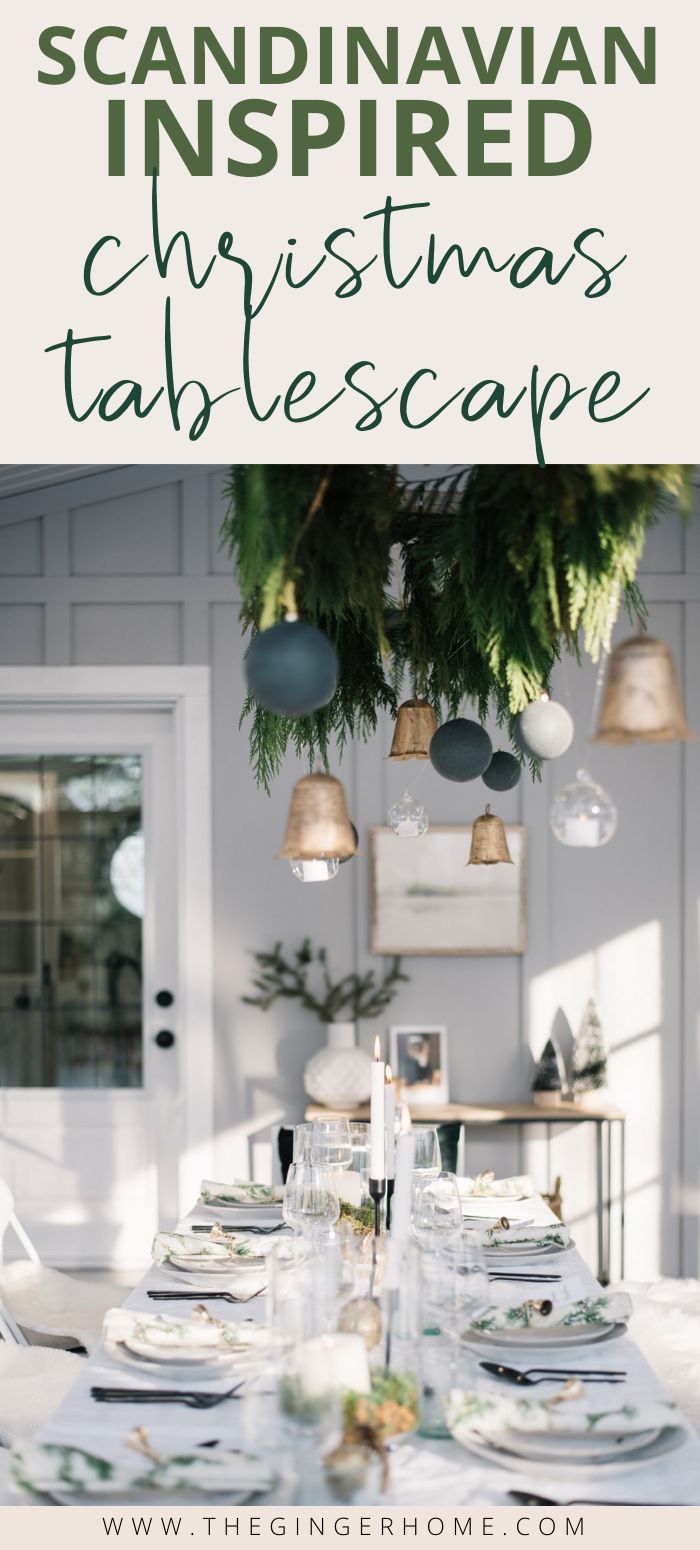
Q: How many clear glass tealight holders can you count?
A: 3